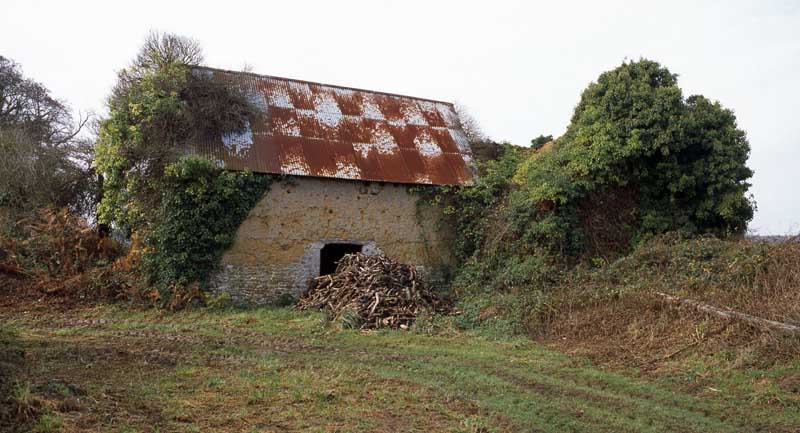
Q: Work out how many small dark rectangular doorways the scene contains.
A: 1